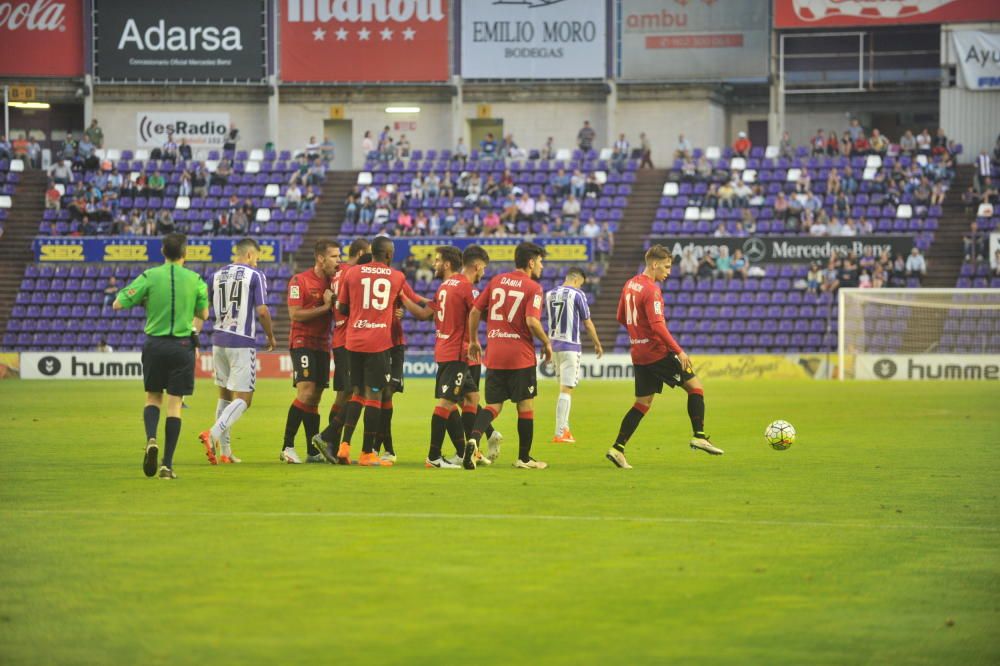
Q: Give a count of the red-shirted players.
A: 8